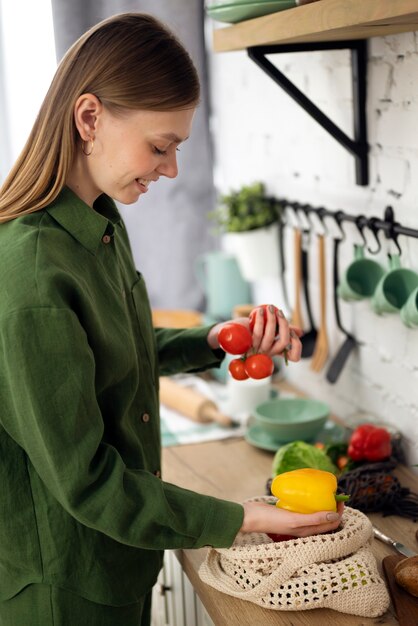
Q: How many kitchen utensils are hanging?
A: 5